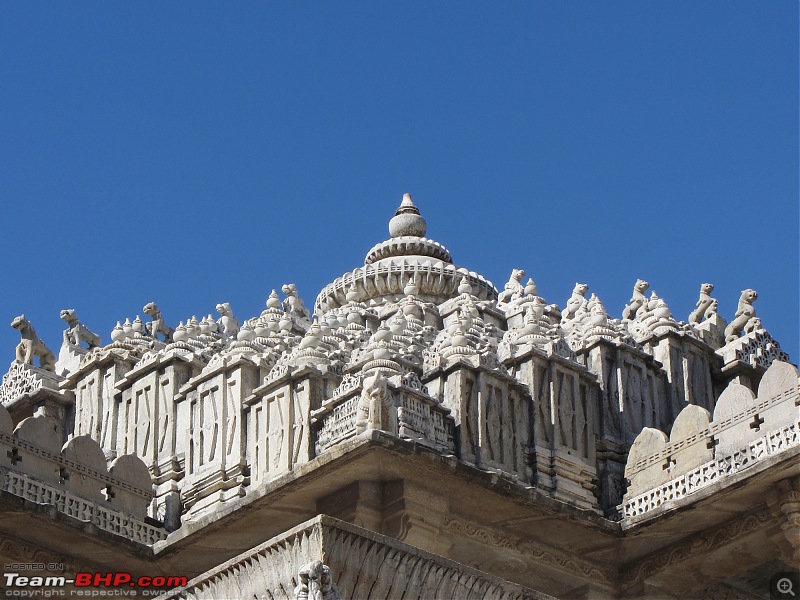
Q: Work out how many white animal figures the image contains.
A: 10